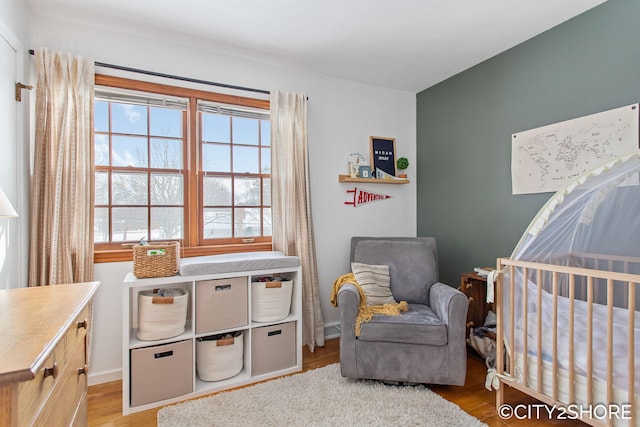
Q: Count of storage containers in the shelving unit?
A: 6